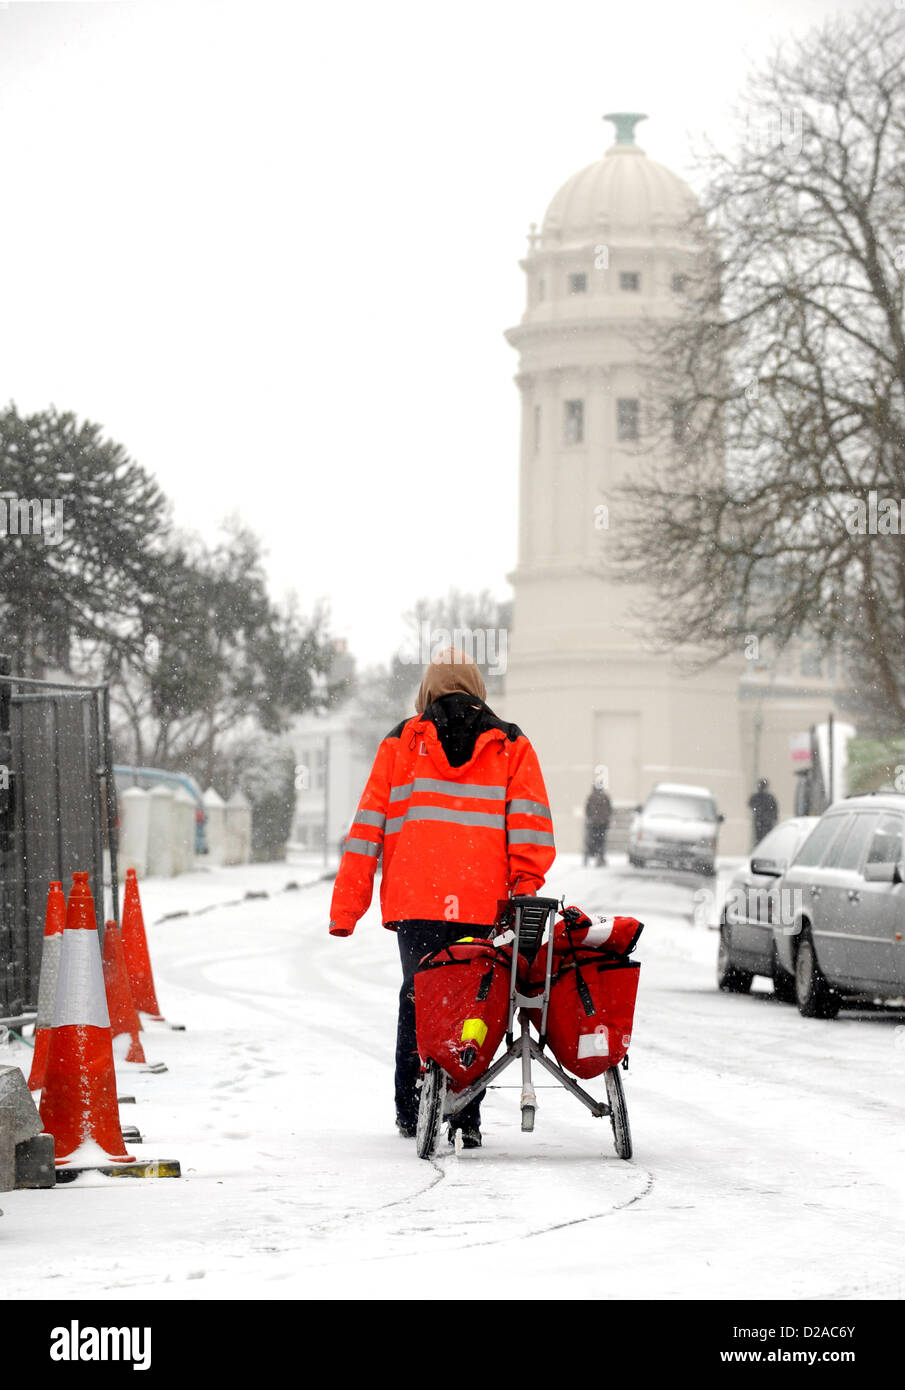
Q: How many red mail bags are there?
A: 2